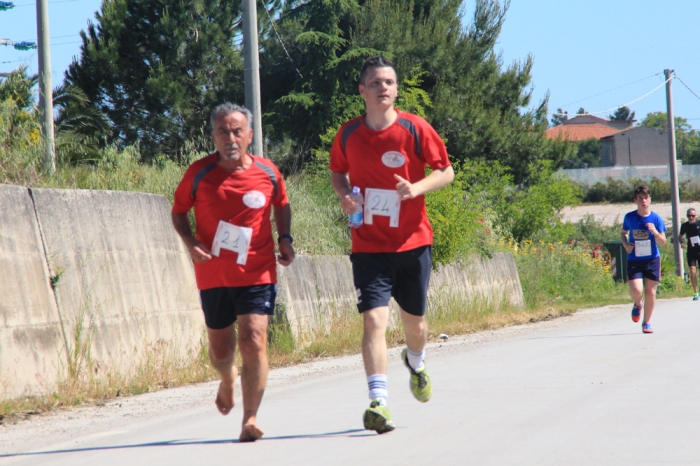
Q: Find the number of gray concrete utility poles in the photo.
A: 3